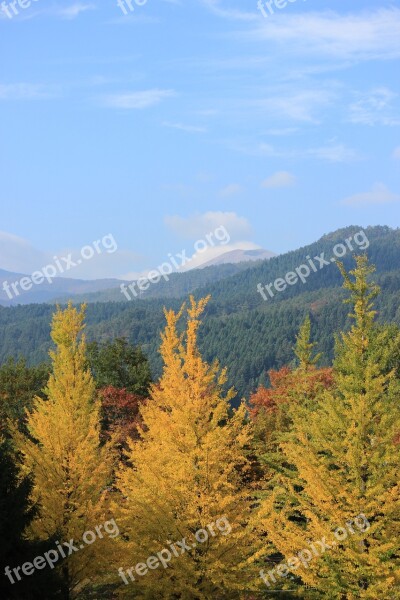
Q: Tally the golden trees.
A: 3